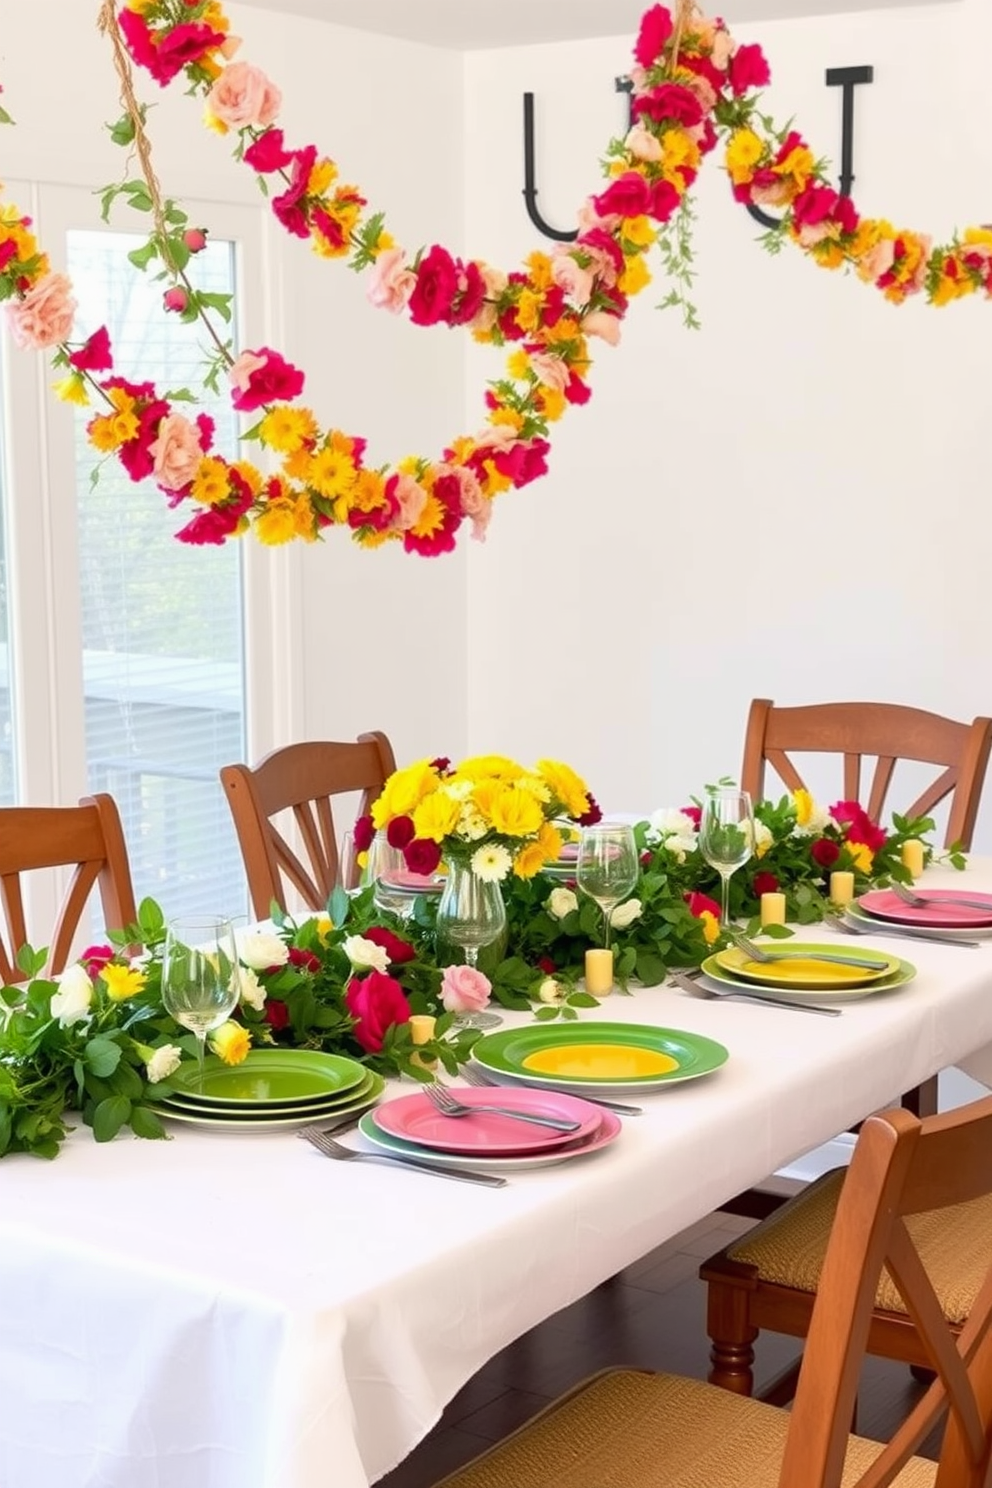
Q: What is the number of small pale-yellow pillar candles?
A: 5